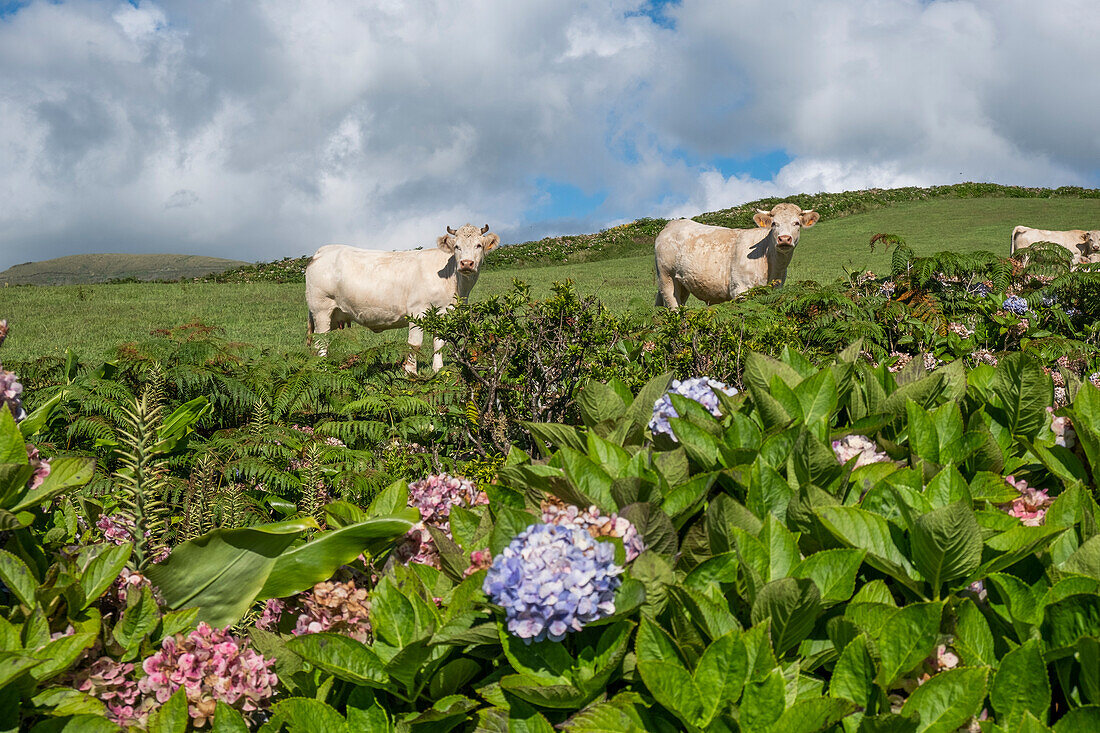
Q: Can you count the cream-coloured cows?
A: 3